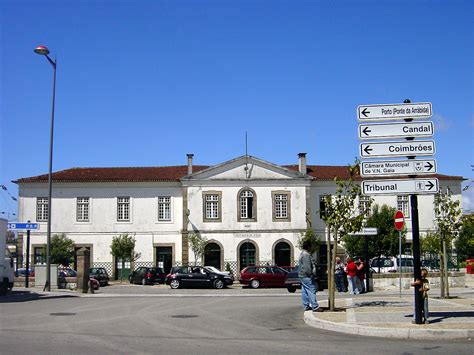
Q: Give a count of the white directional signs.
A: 5